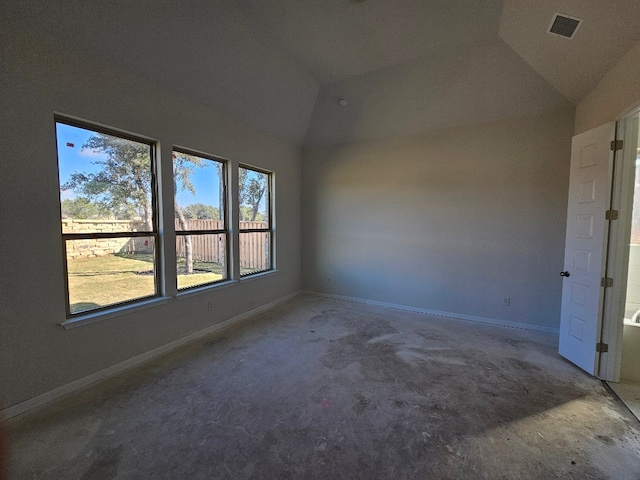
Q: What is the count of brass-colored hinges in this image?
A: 4